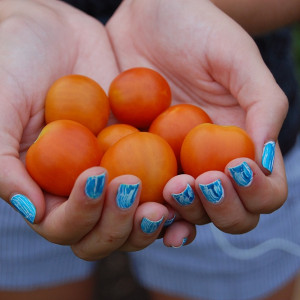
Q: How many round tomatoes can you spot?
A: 7